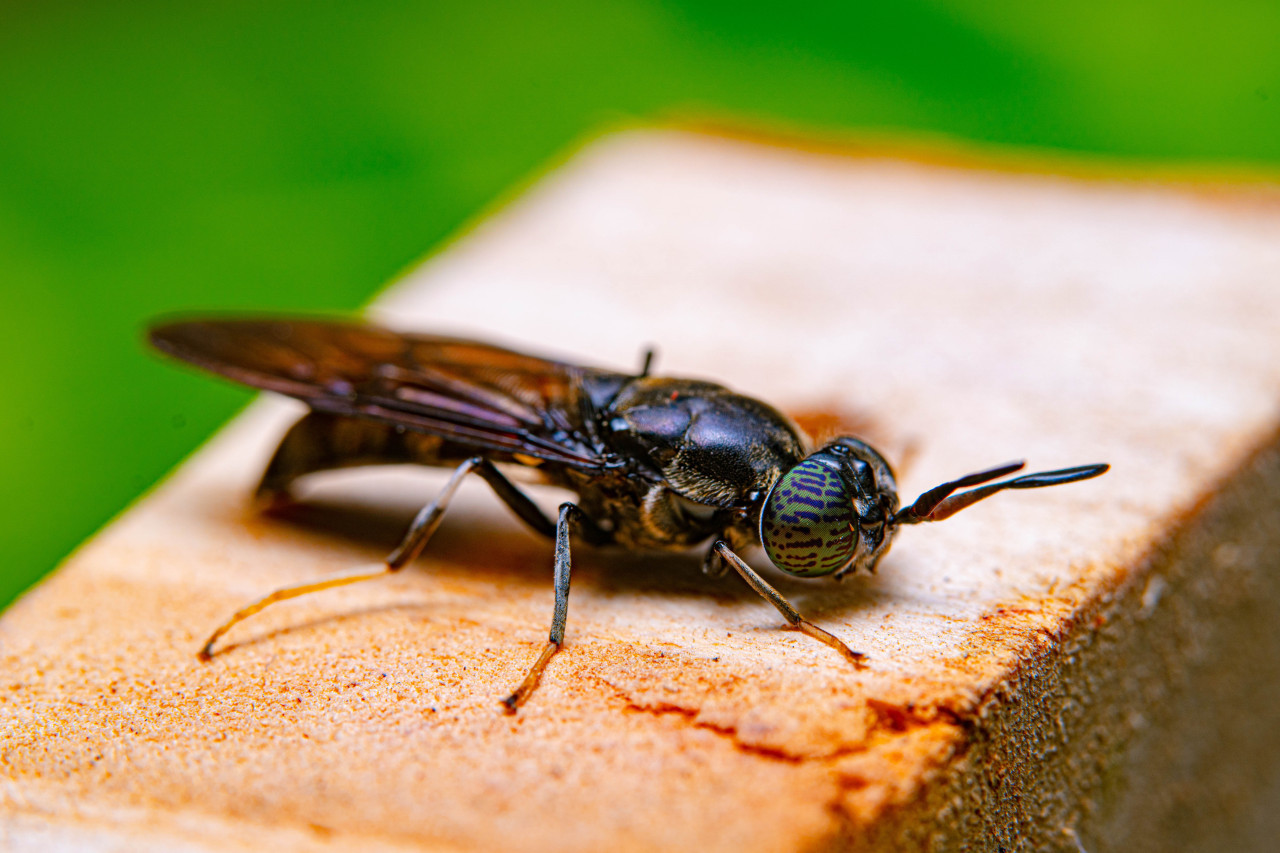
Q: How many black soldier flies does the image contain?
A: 1